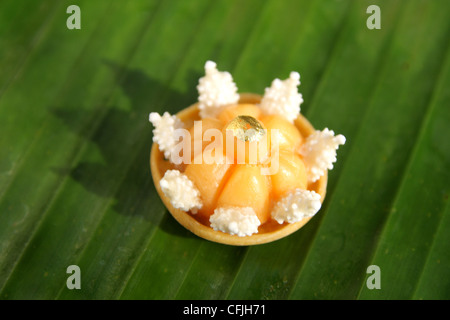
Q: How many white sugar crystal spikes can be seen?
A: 7